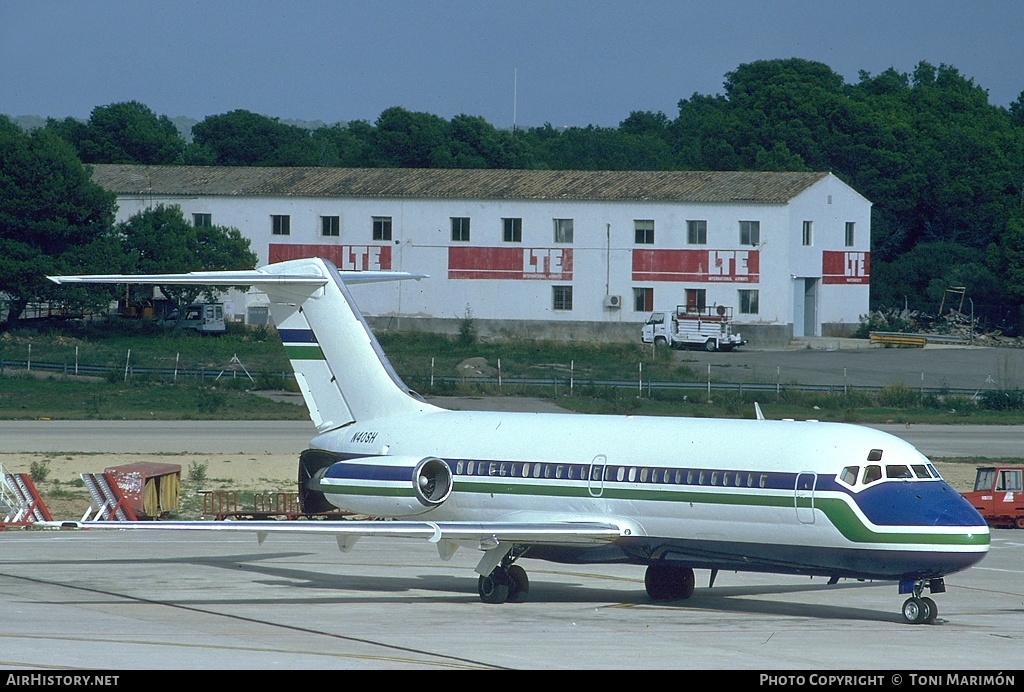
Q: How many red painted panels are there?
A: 4